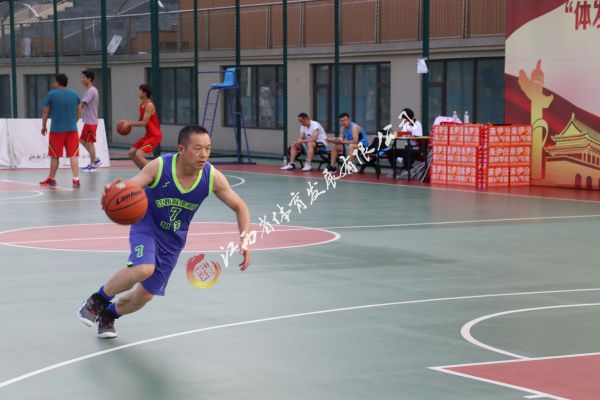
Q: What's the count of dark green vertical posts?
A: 9